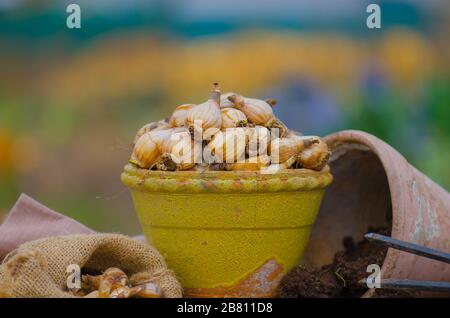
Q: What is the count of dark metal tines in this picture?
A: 2